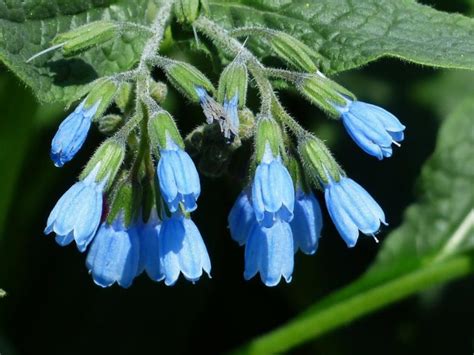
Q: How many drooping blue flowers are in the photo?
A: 12